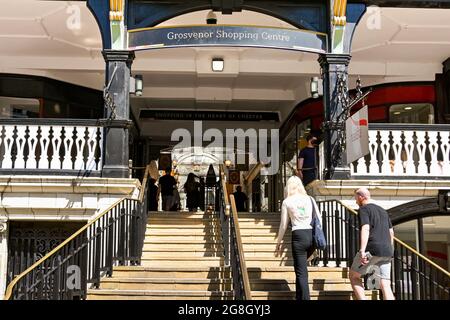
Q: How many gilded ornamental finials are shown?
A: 2